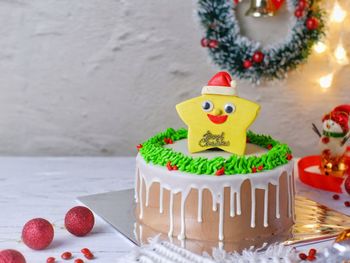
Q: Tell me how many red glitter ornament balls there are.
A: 3